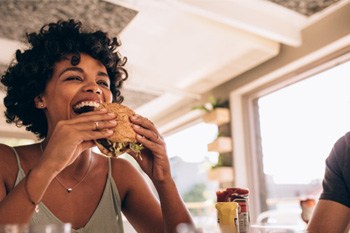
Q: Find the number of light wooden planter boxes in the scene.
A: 3